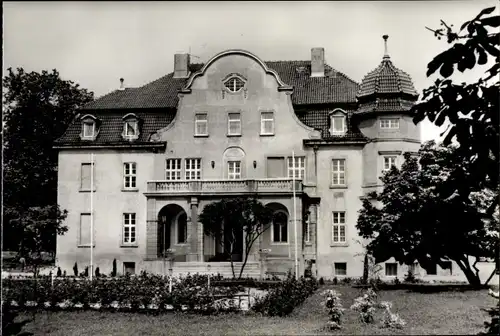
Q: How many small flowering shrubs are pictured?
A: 3